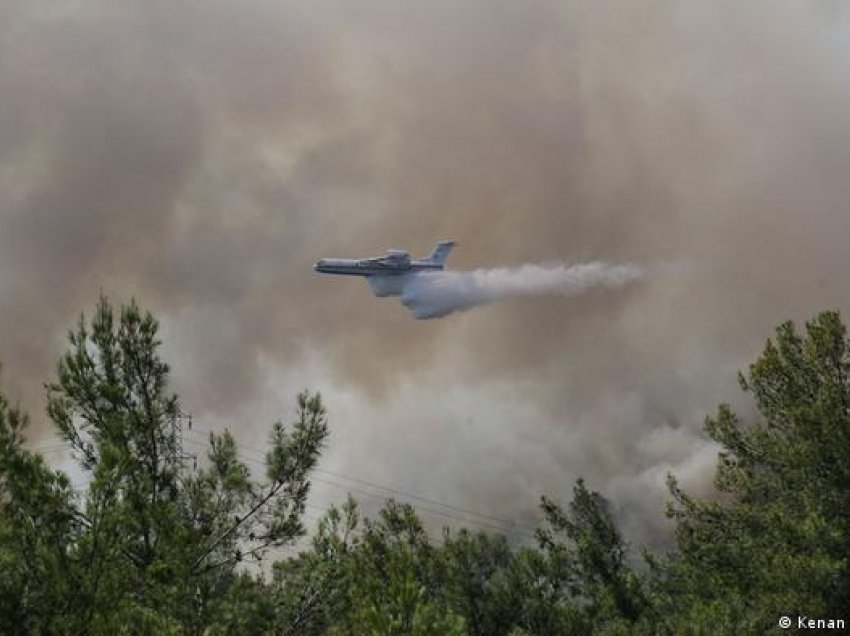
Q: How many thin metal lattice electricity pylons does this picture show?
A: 1